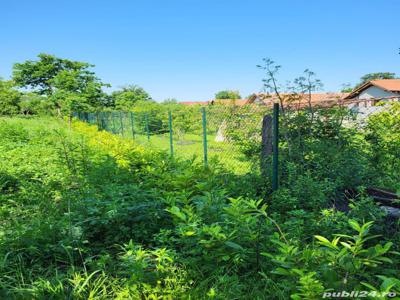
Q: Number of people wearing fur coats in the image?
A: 0